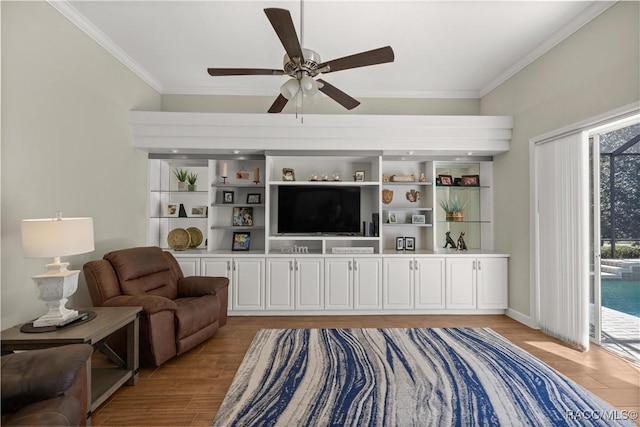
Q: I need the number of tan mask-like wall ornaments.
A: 2